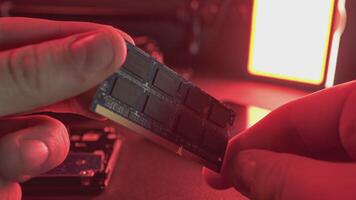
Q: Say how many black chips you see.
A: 8